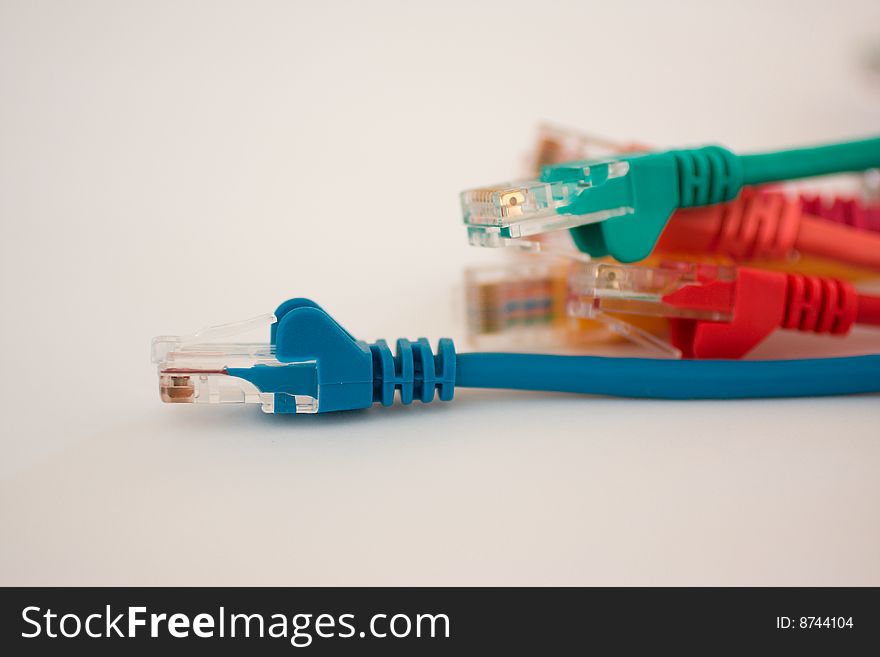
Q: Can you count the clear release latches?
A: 3